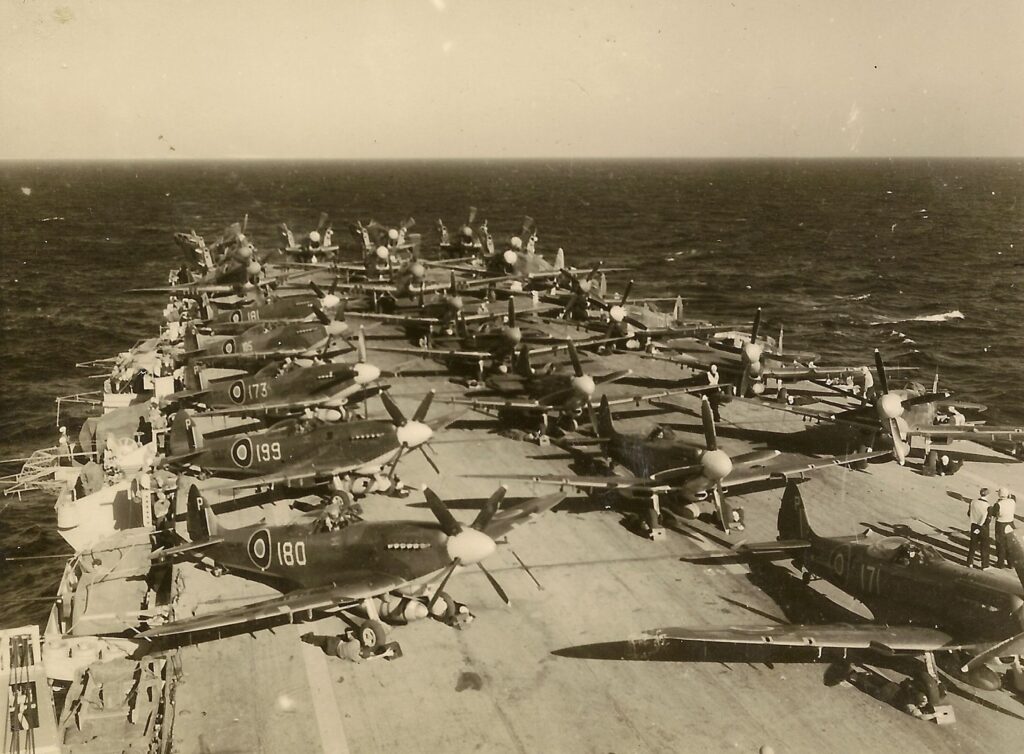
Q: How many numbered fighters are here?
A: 6